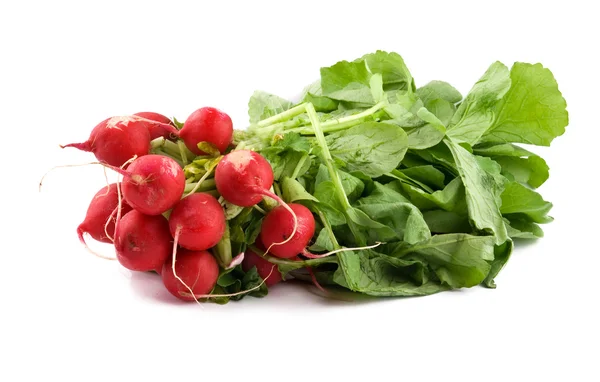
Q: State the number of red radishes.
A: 11